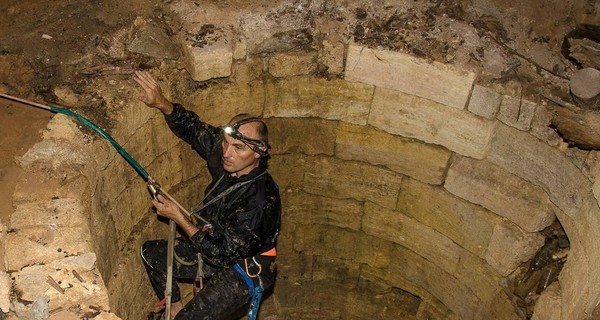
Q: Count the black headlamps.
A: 1